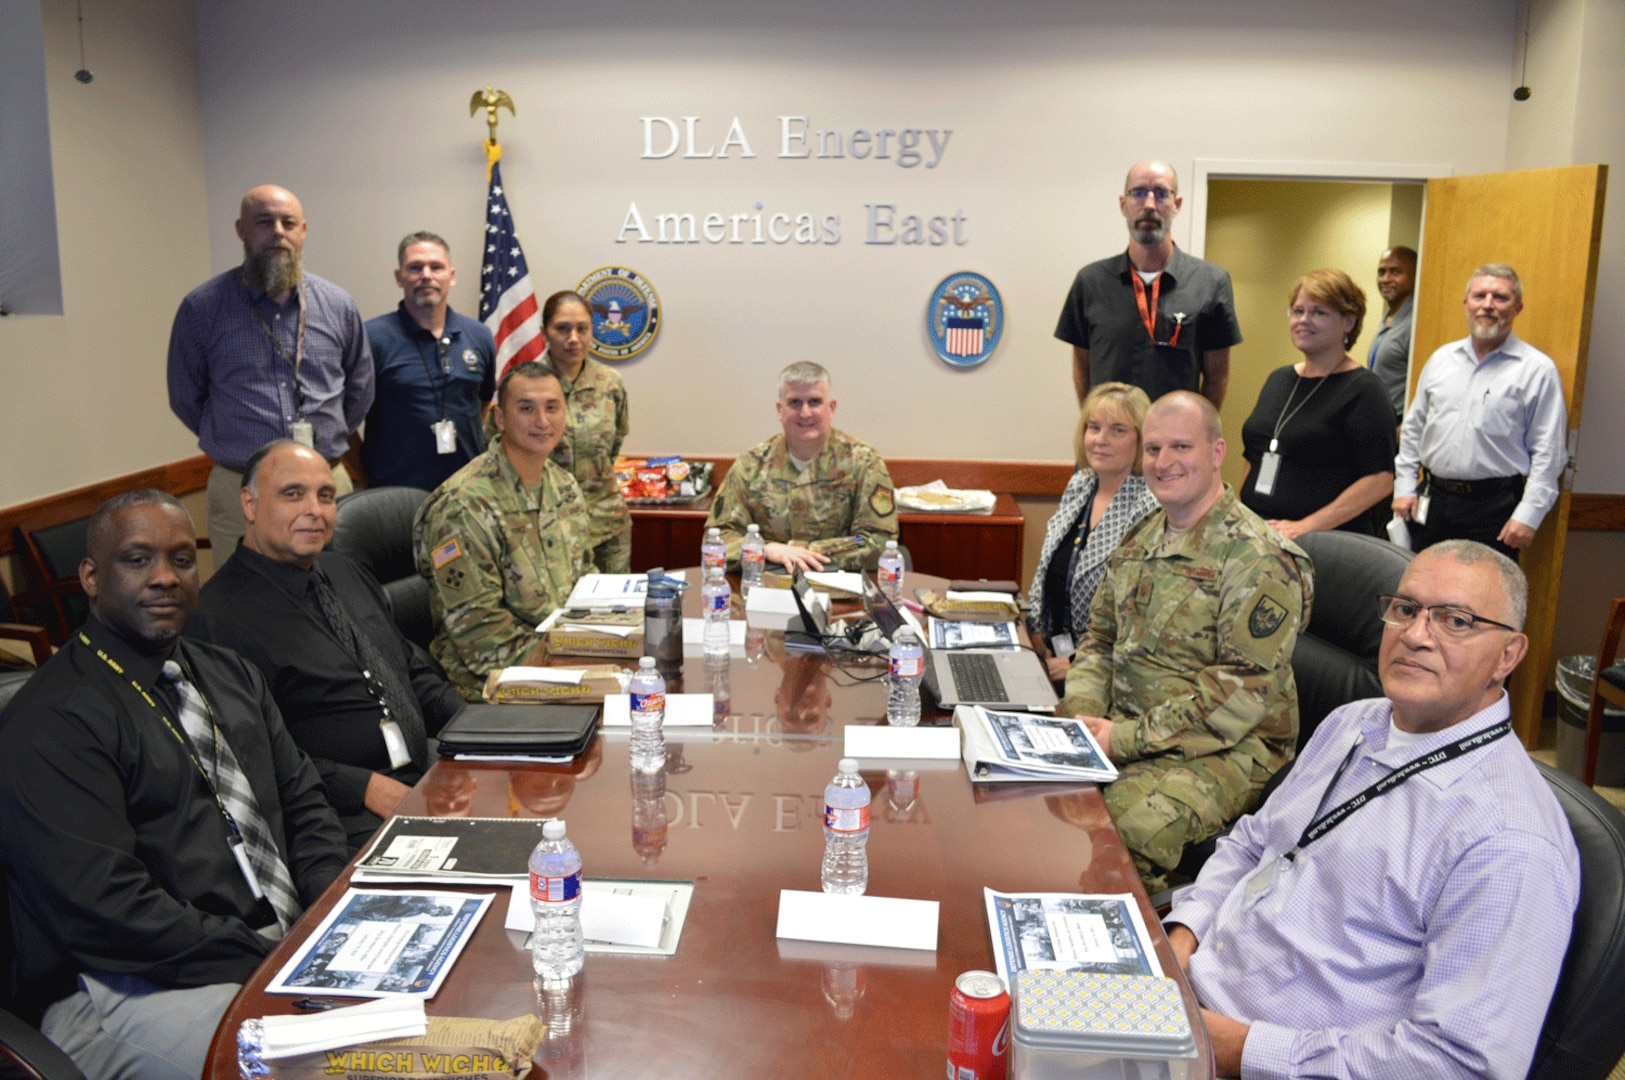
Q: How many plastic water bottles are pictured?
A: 8